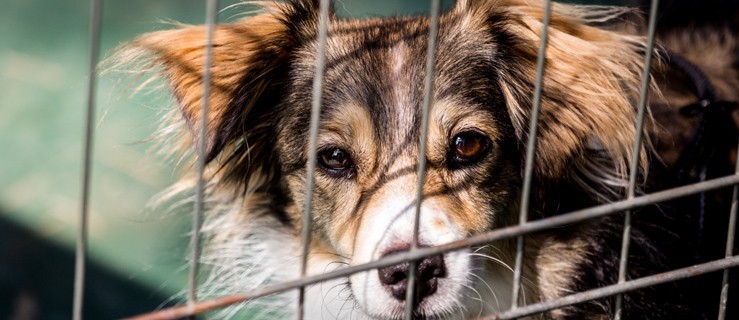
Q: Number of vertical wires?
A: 7